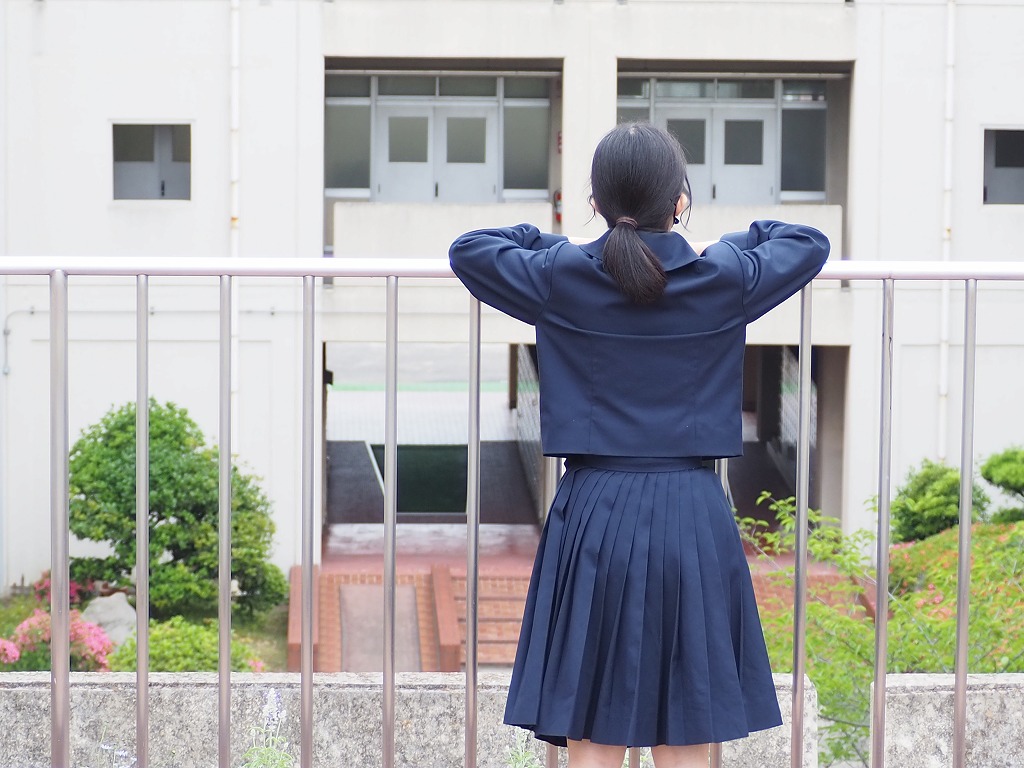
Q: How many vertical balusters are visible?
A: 12